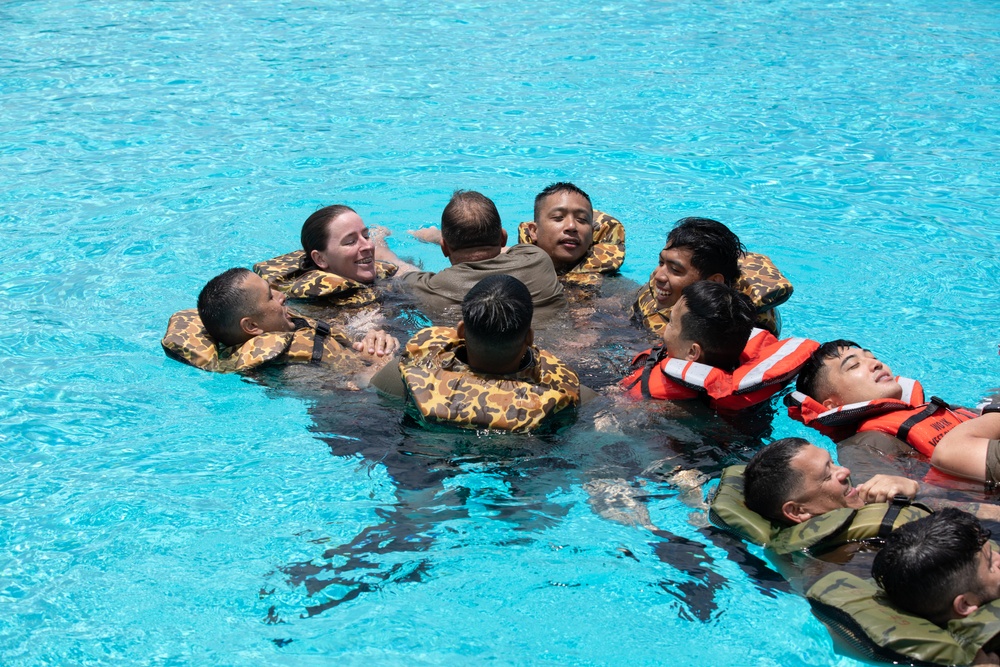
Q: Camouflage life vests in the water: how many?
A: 7